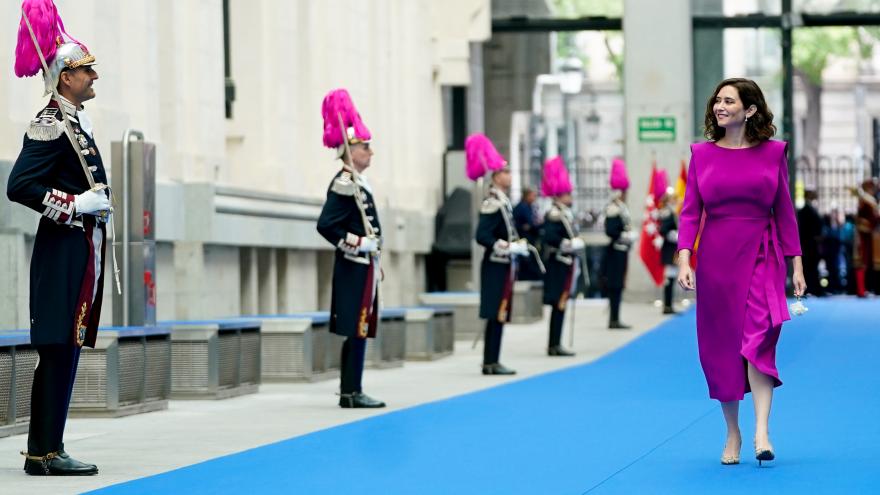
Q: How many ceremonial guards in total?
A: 6